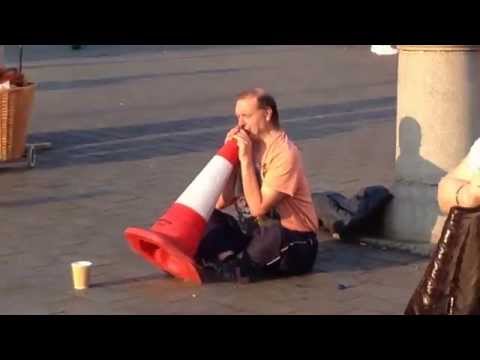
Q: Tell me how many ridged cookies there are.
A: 0